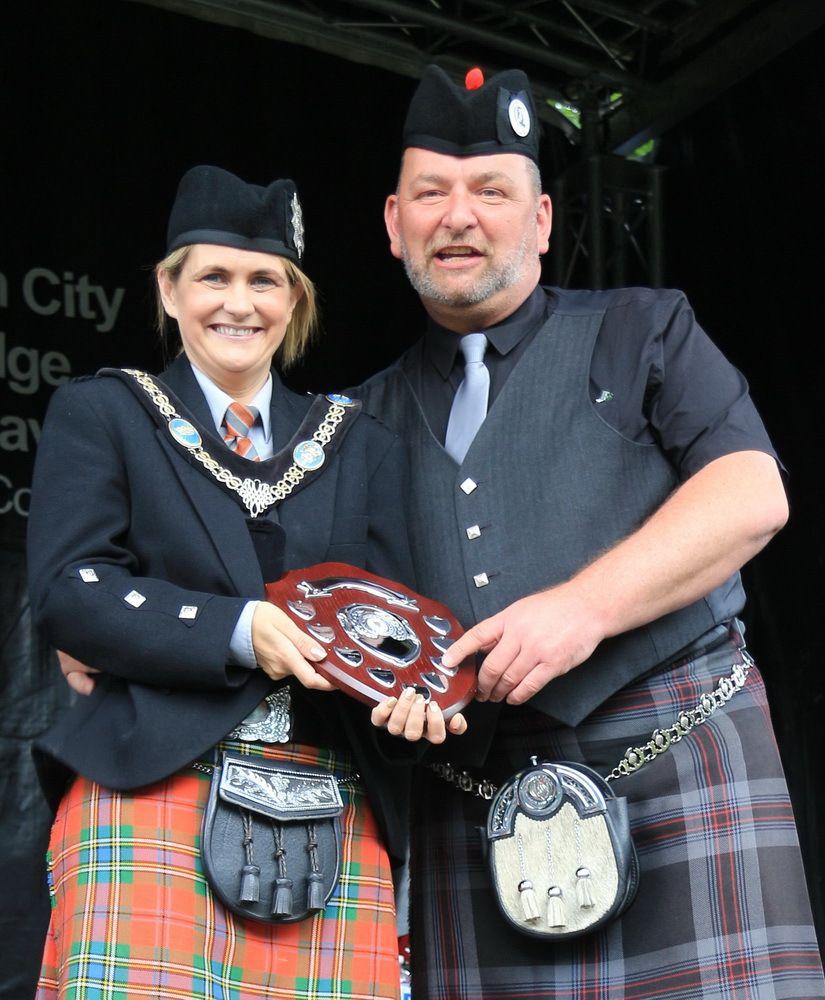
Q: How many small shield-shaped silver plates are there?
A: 9